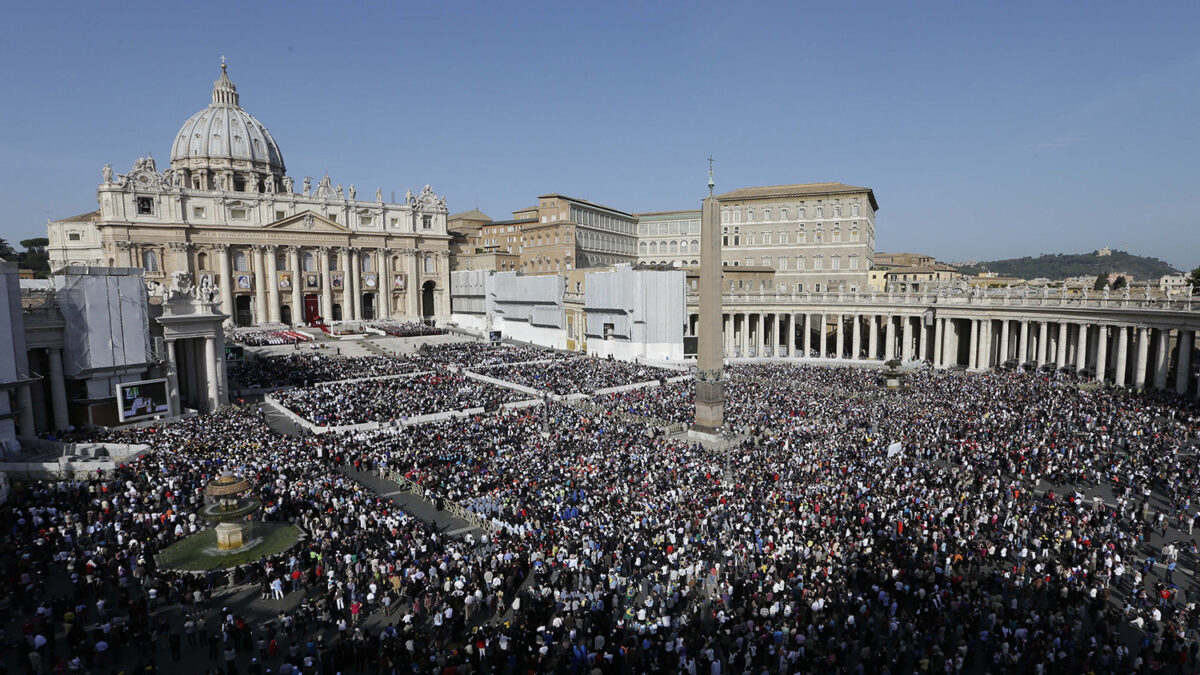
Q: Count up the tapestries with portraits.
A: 7